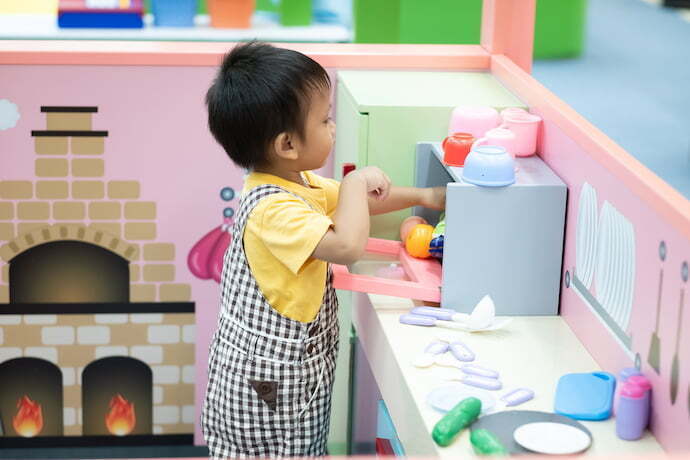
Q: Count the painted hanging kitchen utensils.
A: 2